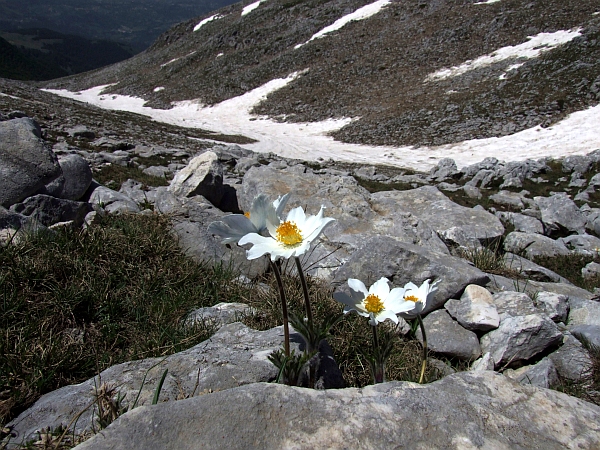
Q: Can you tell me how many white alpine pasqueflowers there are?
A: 4